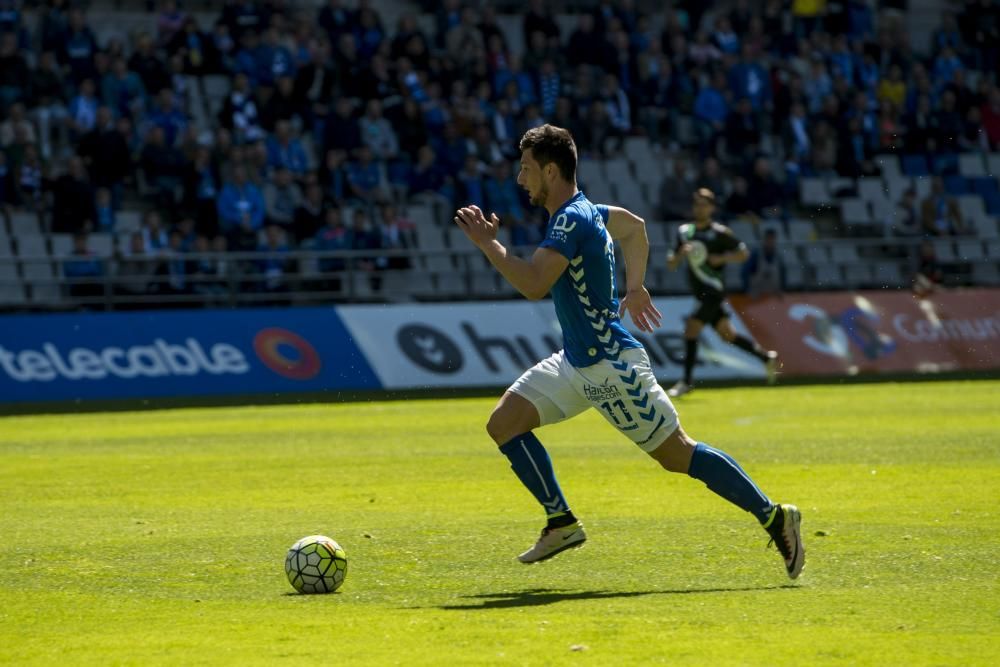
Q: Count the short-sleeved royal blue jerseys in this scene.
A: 1